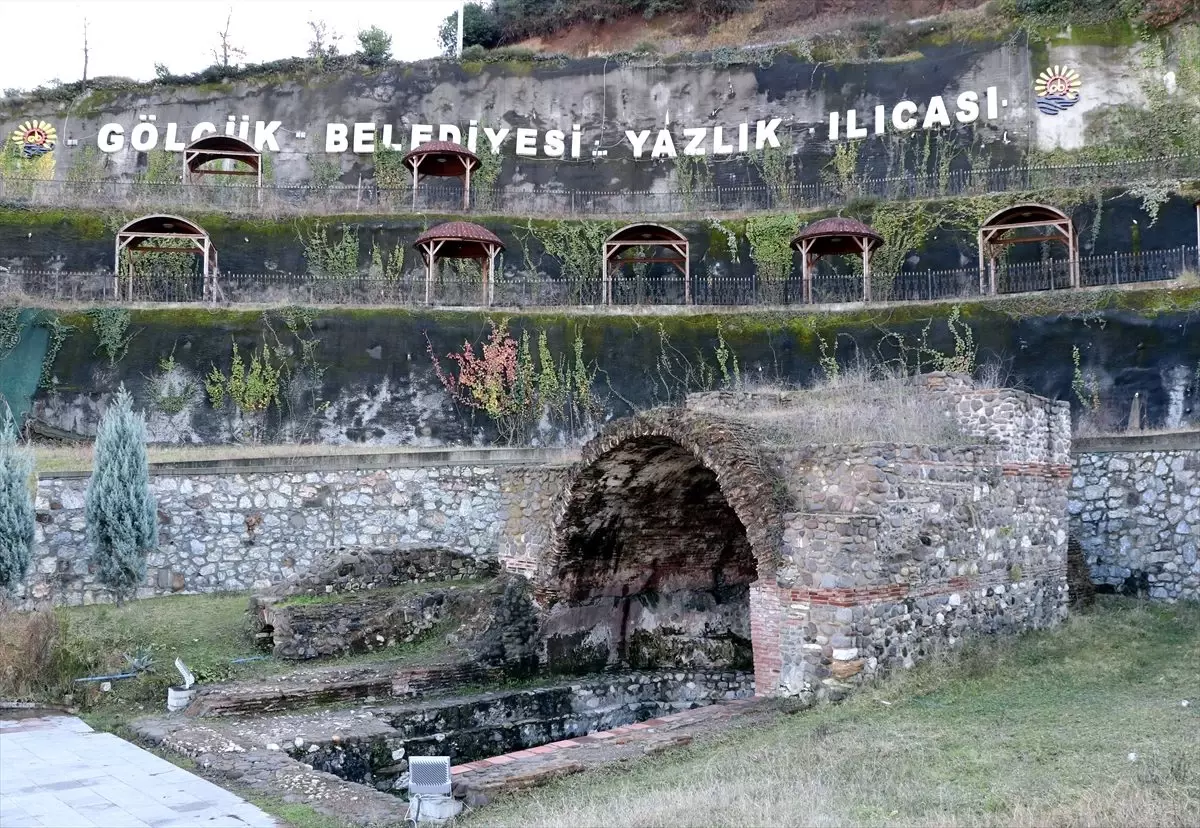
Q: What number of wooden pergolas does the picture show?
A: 7